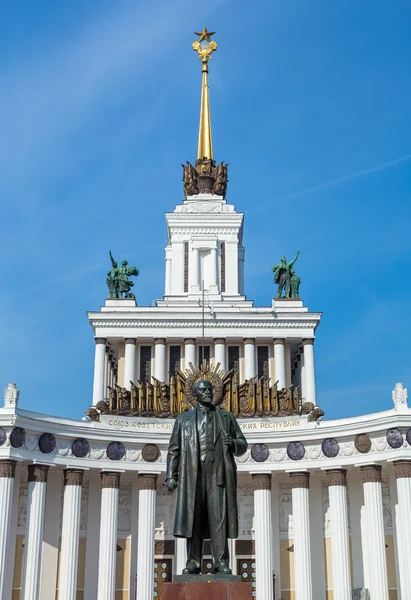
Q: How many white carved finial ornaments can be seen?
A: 2